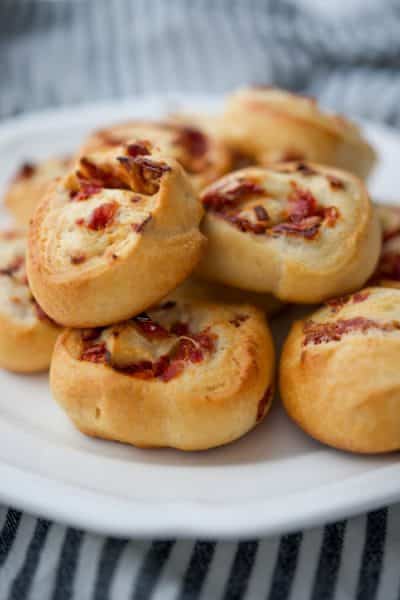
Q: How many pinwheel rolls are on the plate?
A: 9